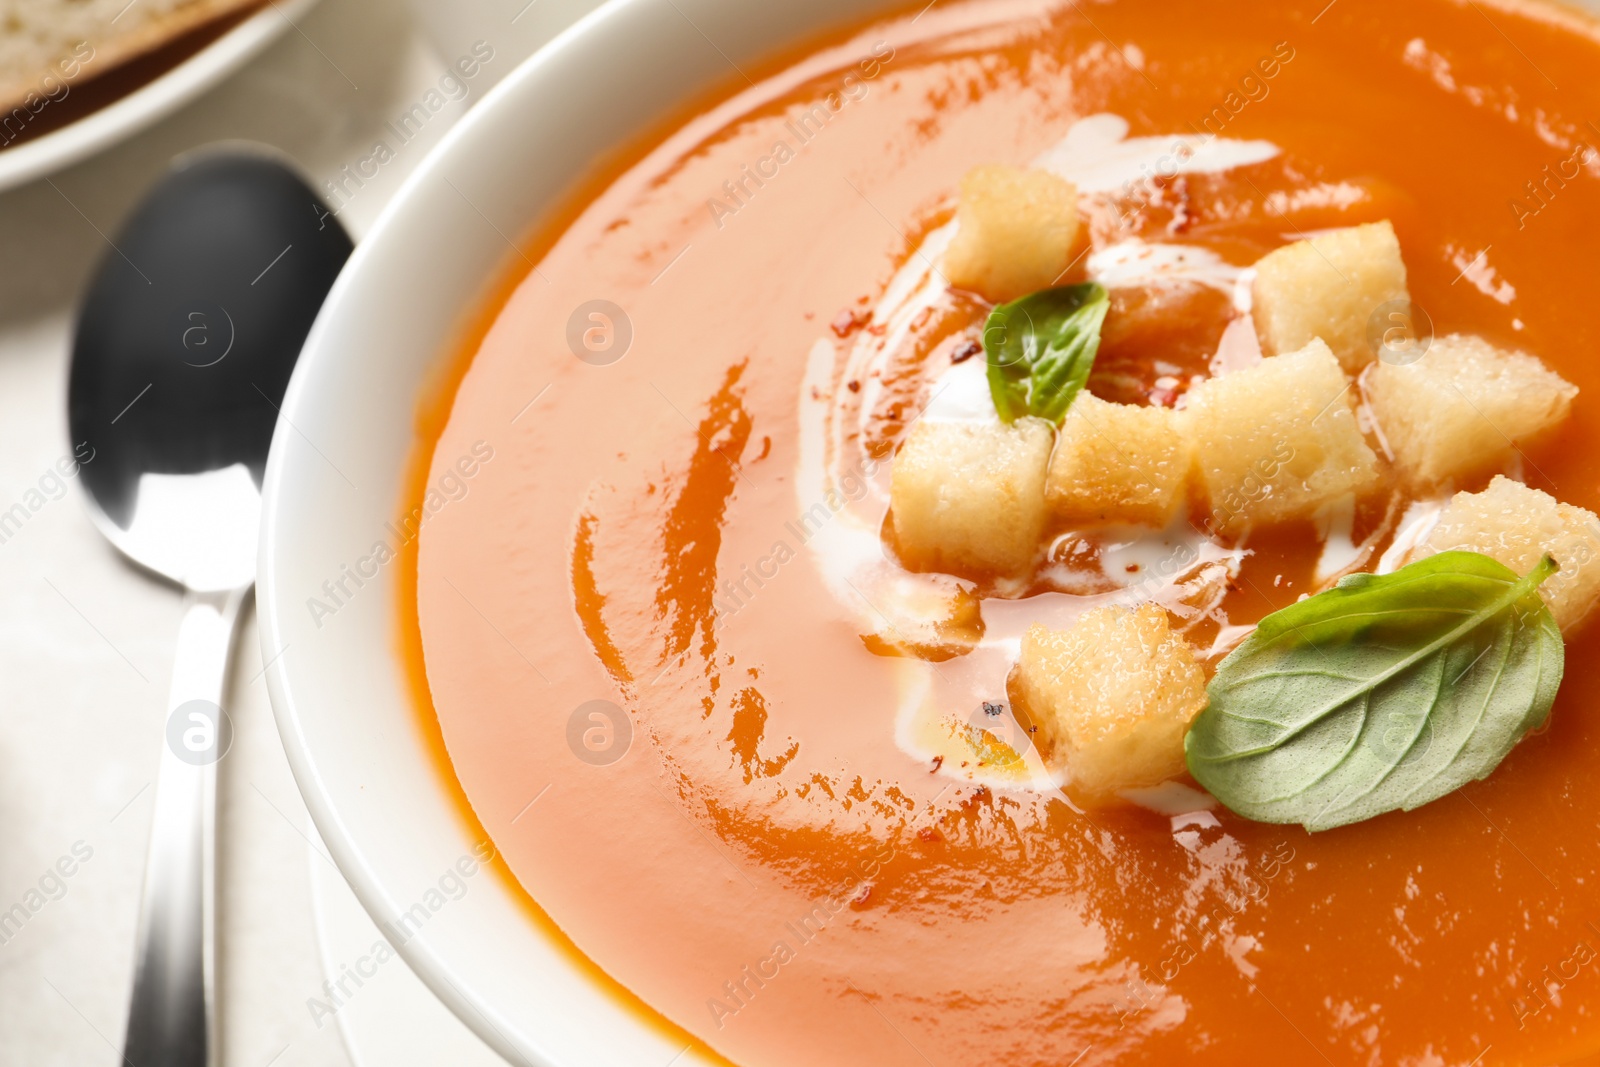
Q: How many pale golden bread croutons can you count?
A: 8